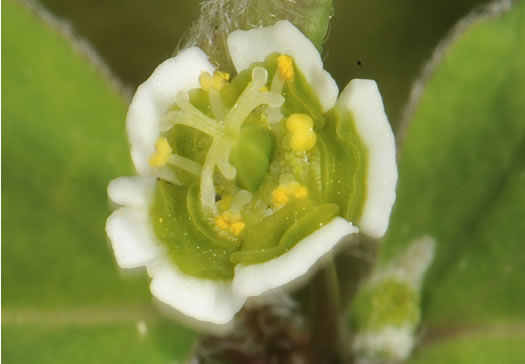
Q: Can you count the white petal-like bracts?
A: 5